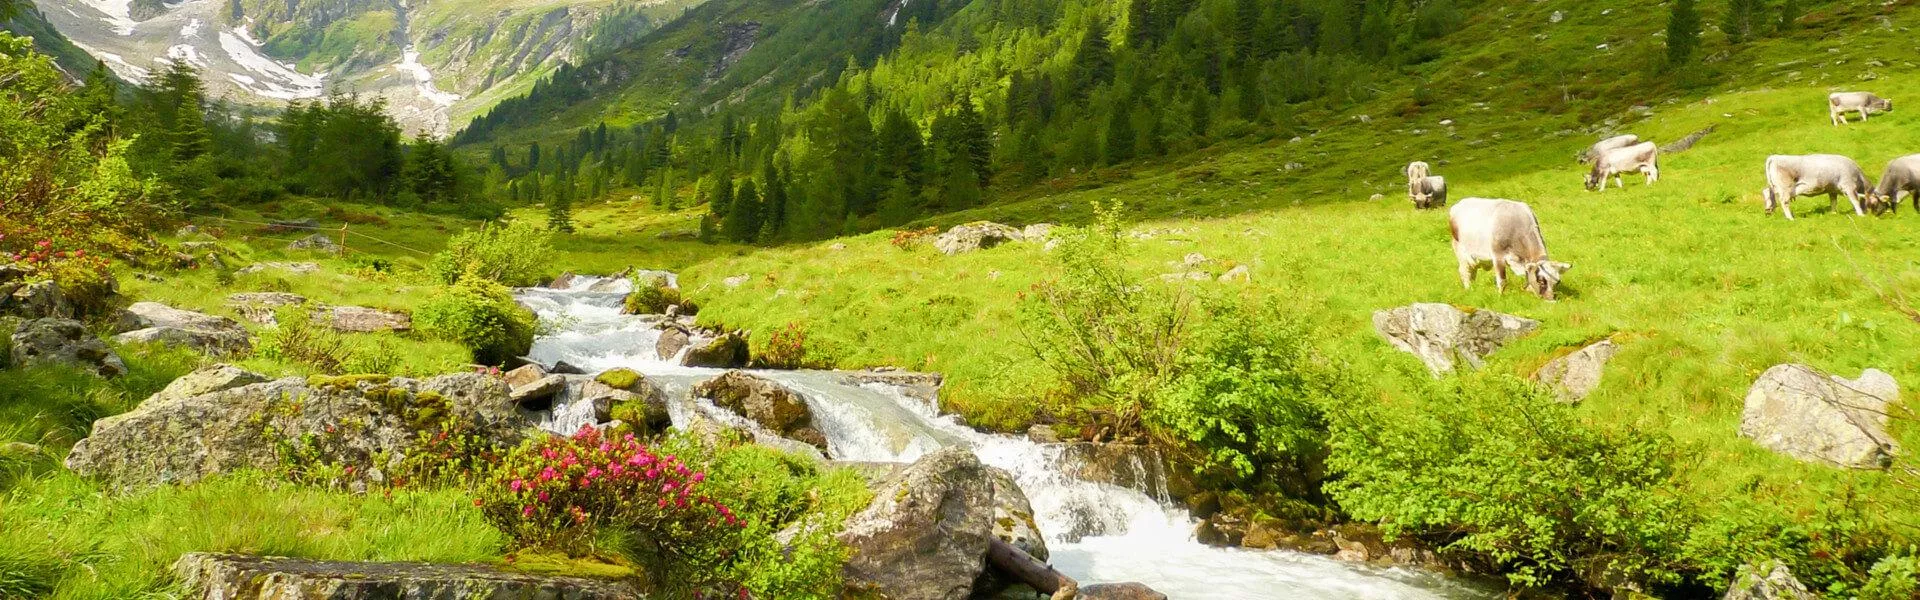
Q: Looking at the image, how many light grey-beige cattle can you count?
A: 8